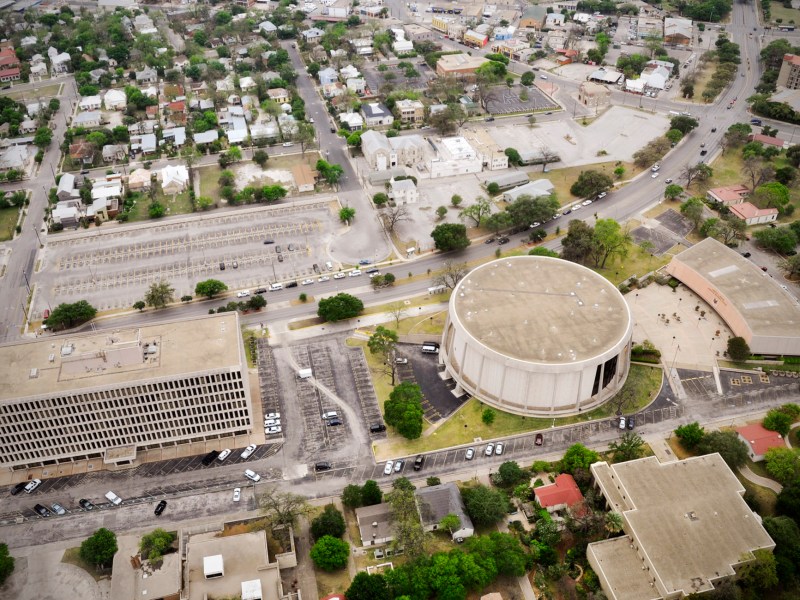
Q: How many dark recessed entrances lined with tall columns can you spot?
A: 1